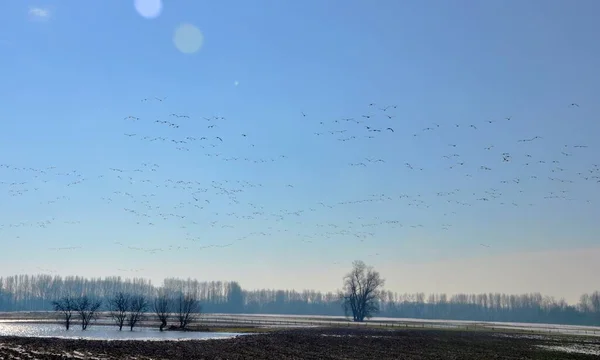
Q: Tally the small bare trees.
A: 6